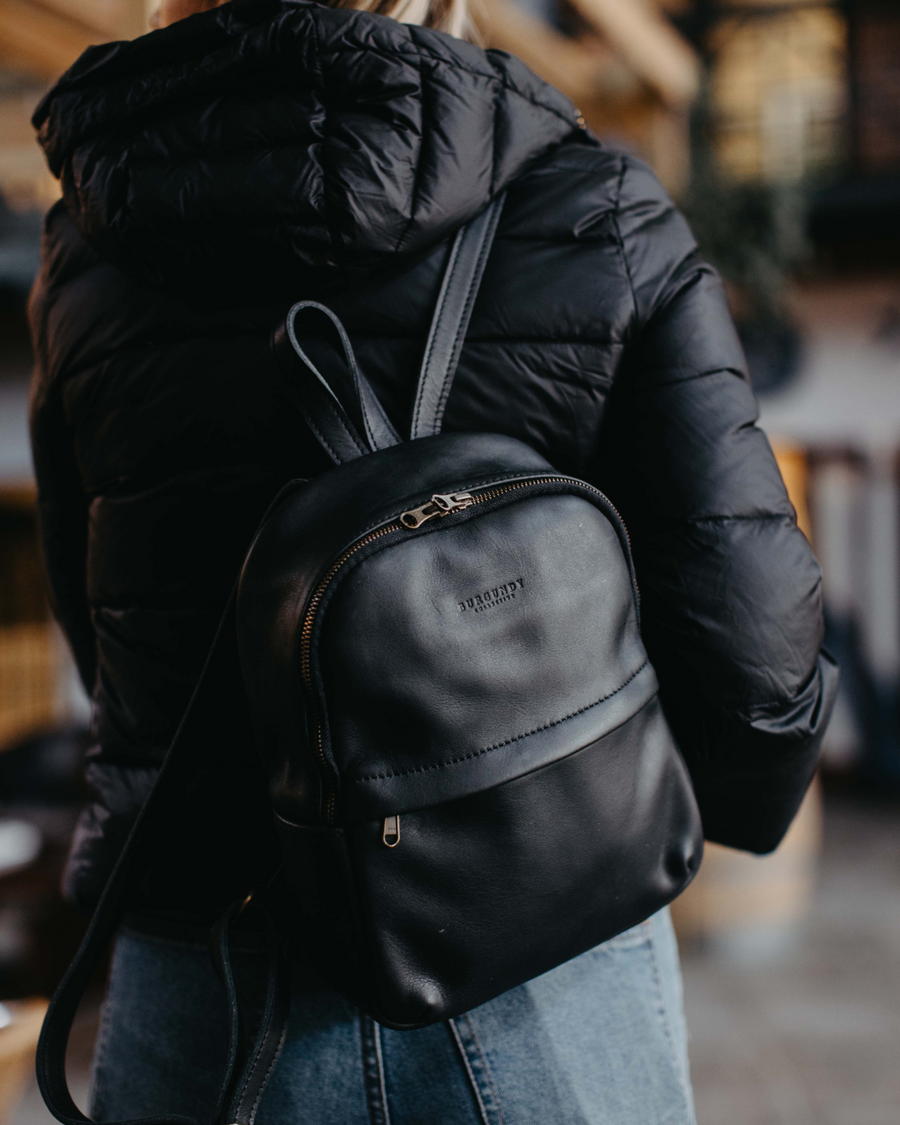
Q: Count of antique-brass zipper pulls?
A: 3